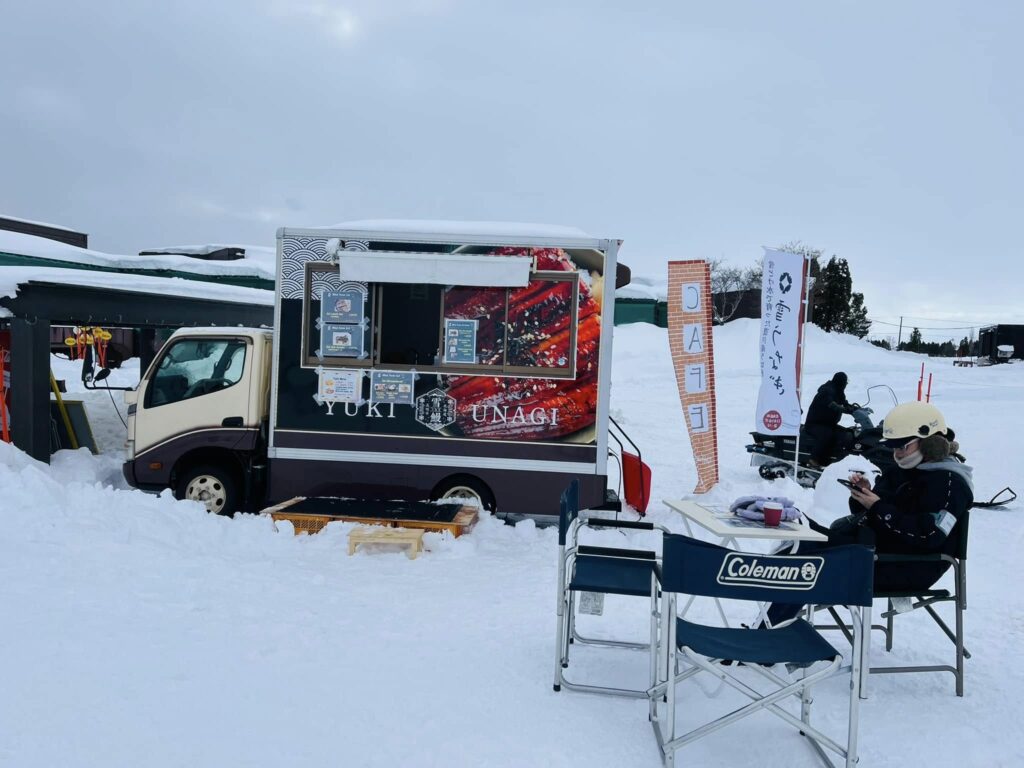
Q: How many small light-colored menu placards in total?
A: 5